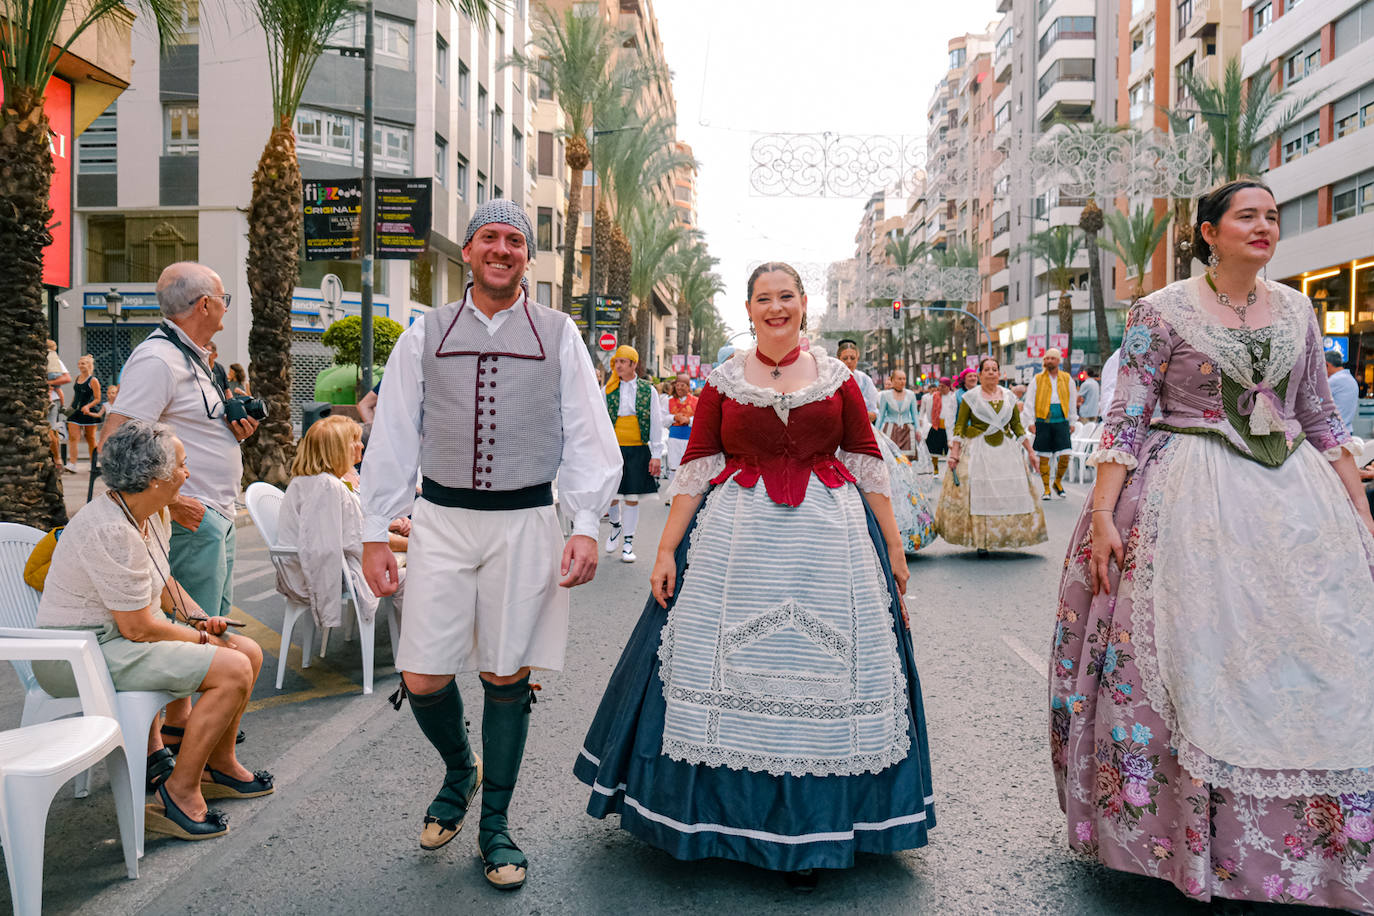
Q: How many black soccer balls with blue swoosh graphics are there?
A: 0